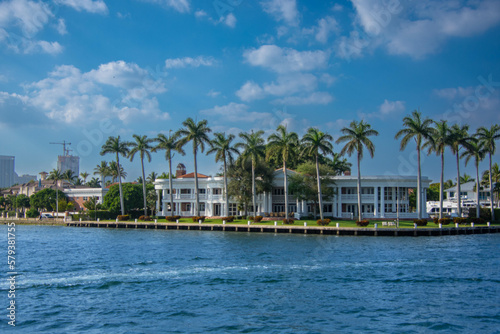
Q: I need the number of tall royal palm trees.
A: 14